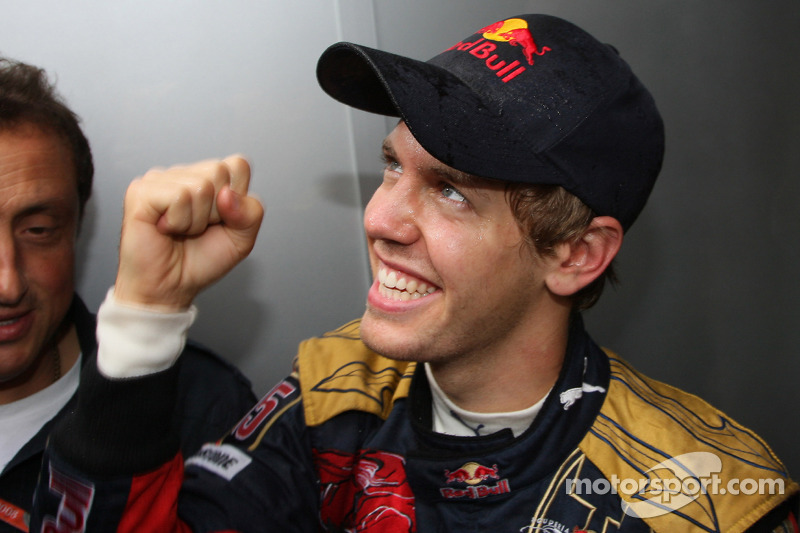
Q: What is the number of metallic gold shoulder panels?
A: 2